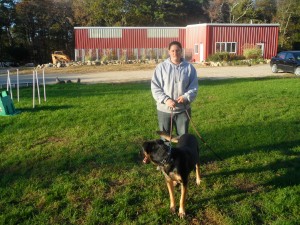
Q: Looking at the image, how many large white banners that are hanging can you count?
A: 2